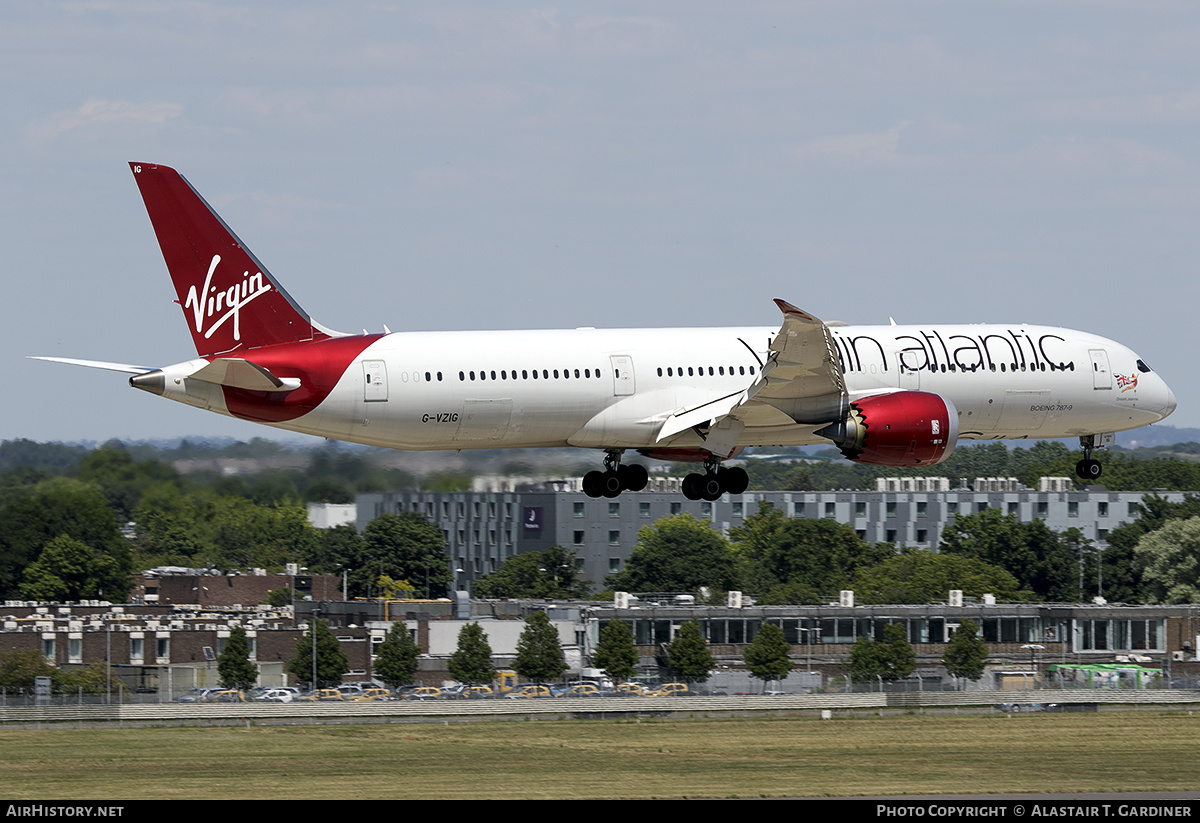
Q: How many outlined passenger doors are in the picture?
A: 4